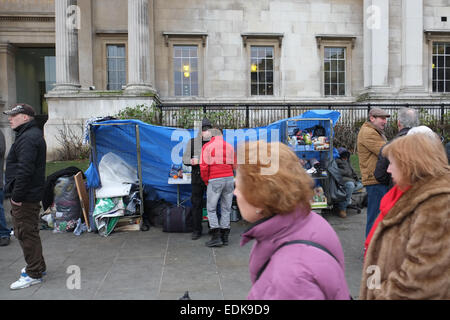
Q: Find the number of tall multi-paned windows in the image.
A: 5